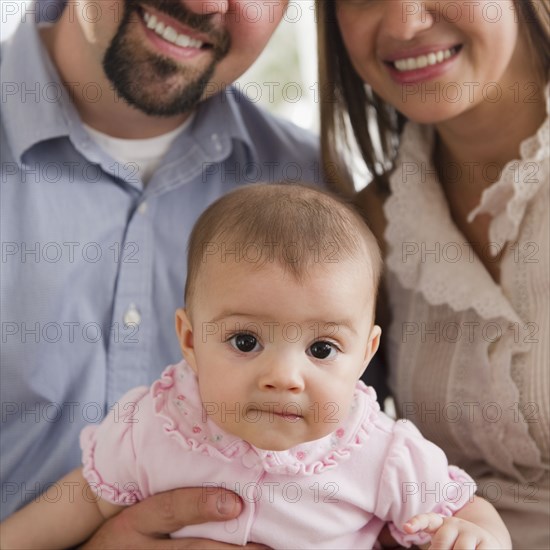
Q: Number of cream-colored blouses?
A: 1